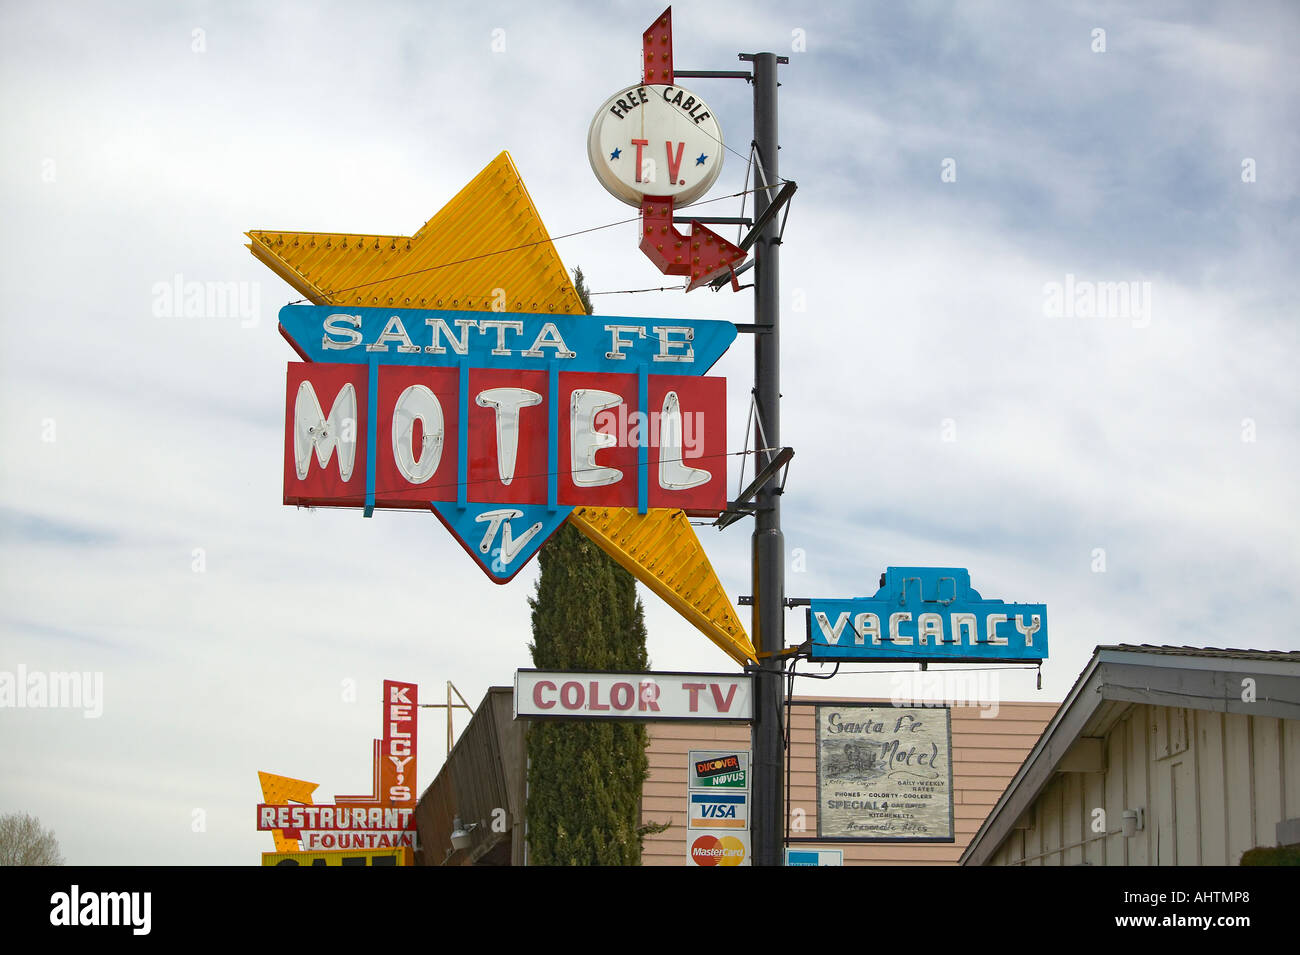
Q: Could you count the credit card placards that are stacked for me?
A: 3